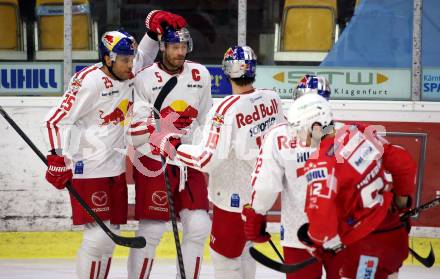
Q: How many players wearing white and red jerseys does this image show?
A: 4